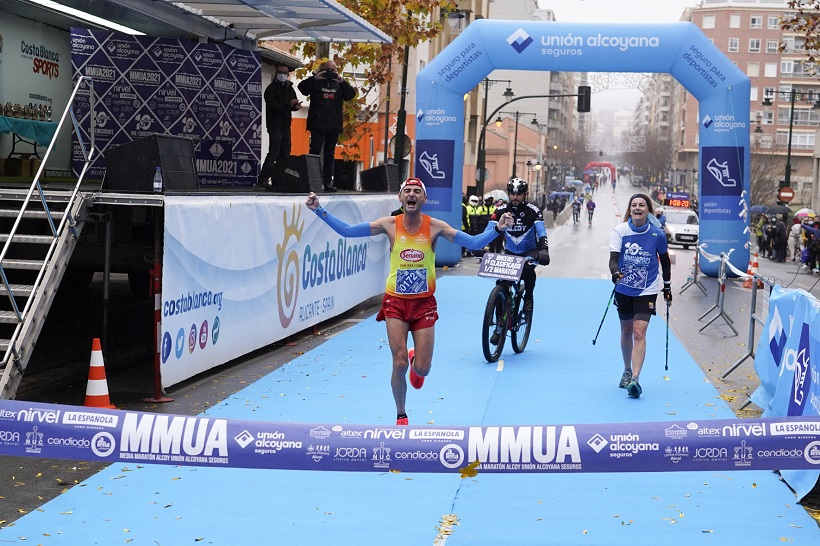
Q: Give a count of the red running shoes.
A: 2